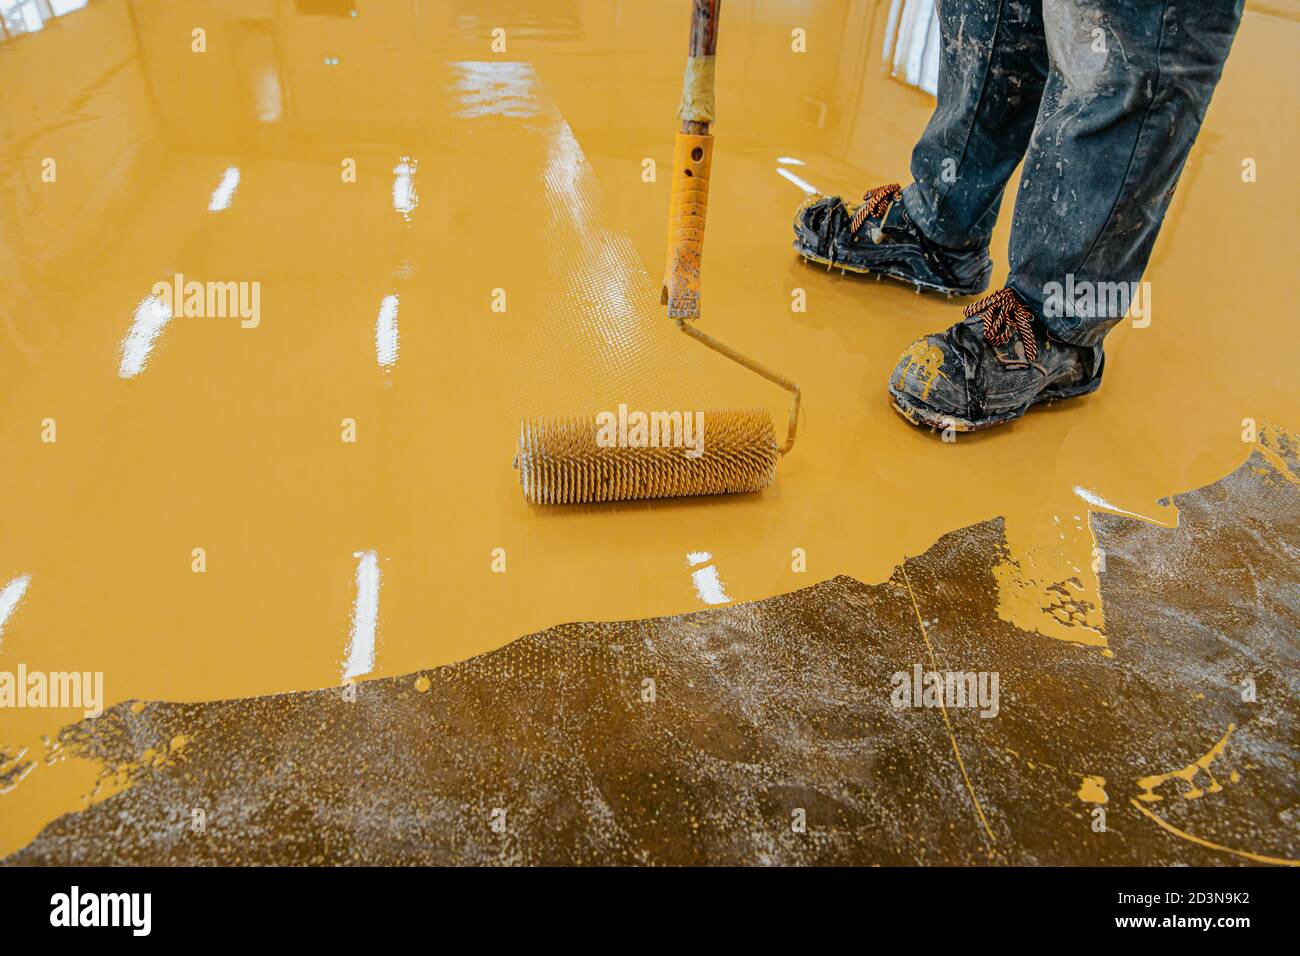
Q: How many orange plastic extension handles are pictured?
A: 1